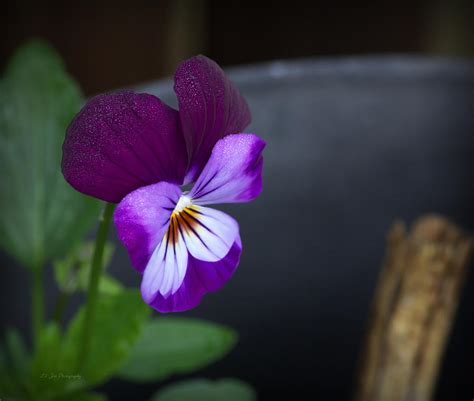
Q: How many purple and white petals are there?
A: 3